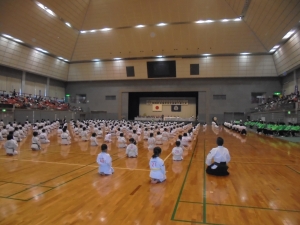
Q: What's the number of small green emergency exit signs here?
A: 4